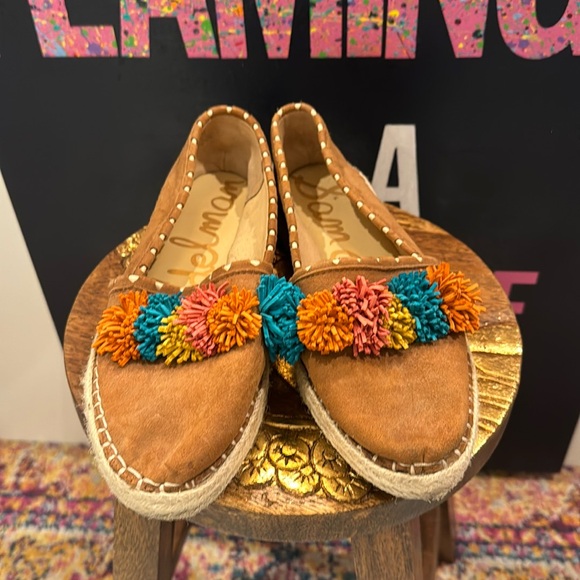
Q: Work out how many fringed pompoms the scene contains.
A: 11